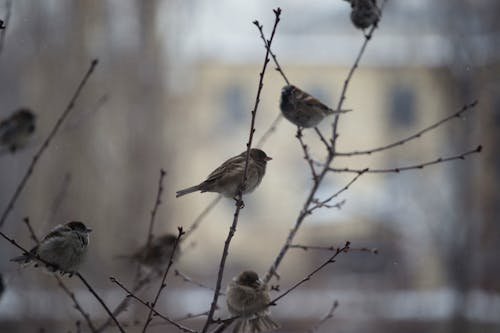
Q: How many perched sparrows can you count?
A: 7